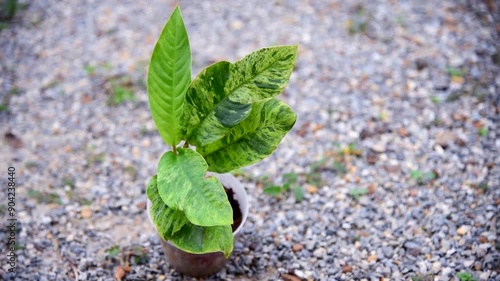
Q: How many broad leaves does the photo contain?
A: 5